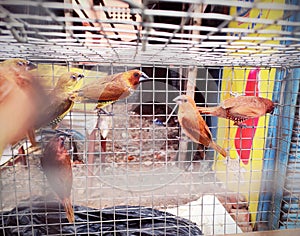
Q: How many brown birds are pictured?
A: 6